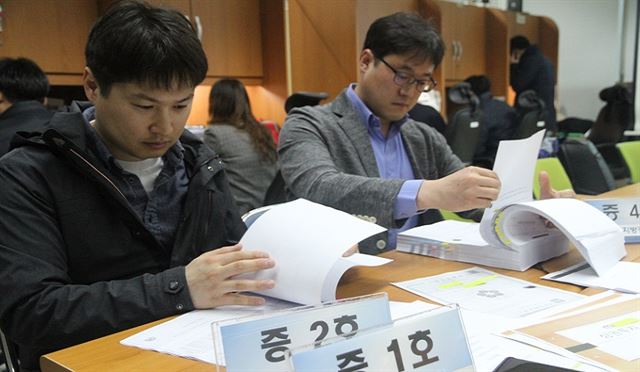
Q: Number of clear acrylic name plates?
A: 3